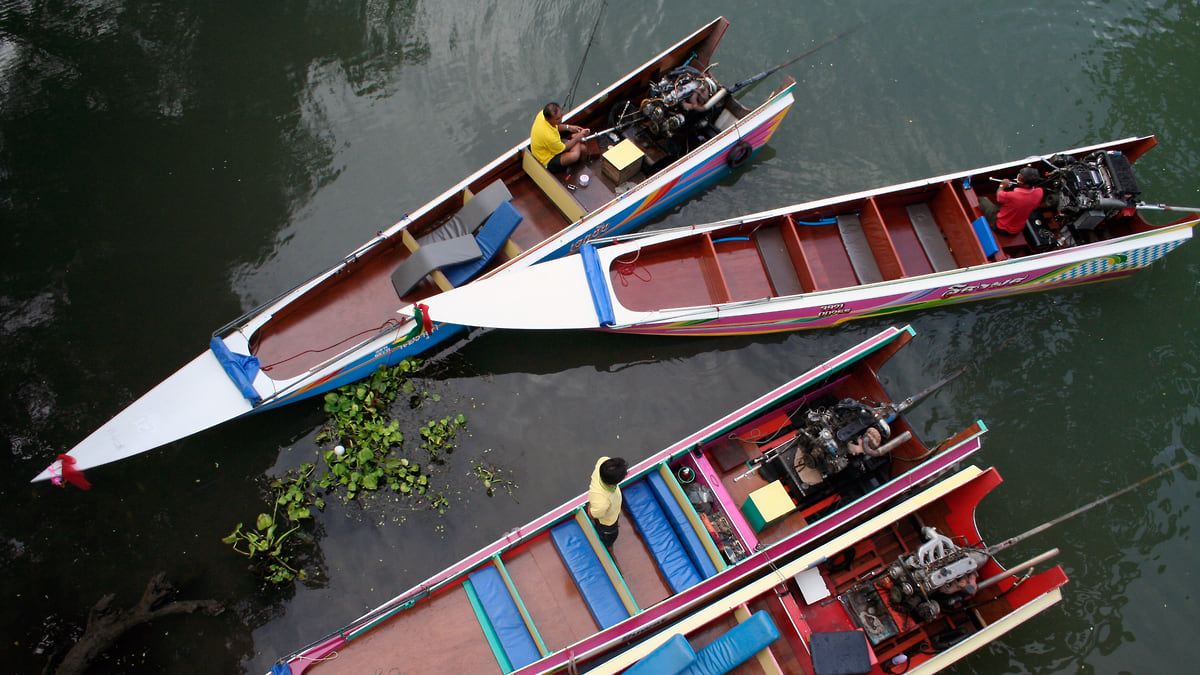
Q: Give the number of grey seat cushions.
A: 5